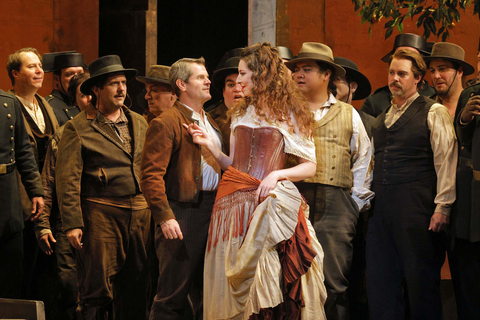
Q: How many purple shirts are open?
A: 0